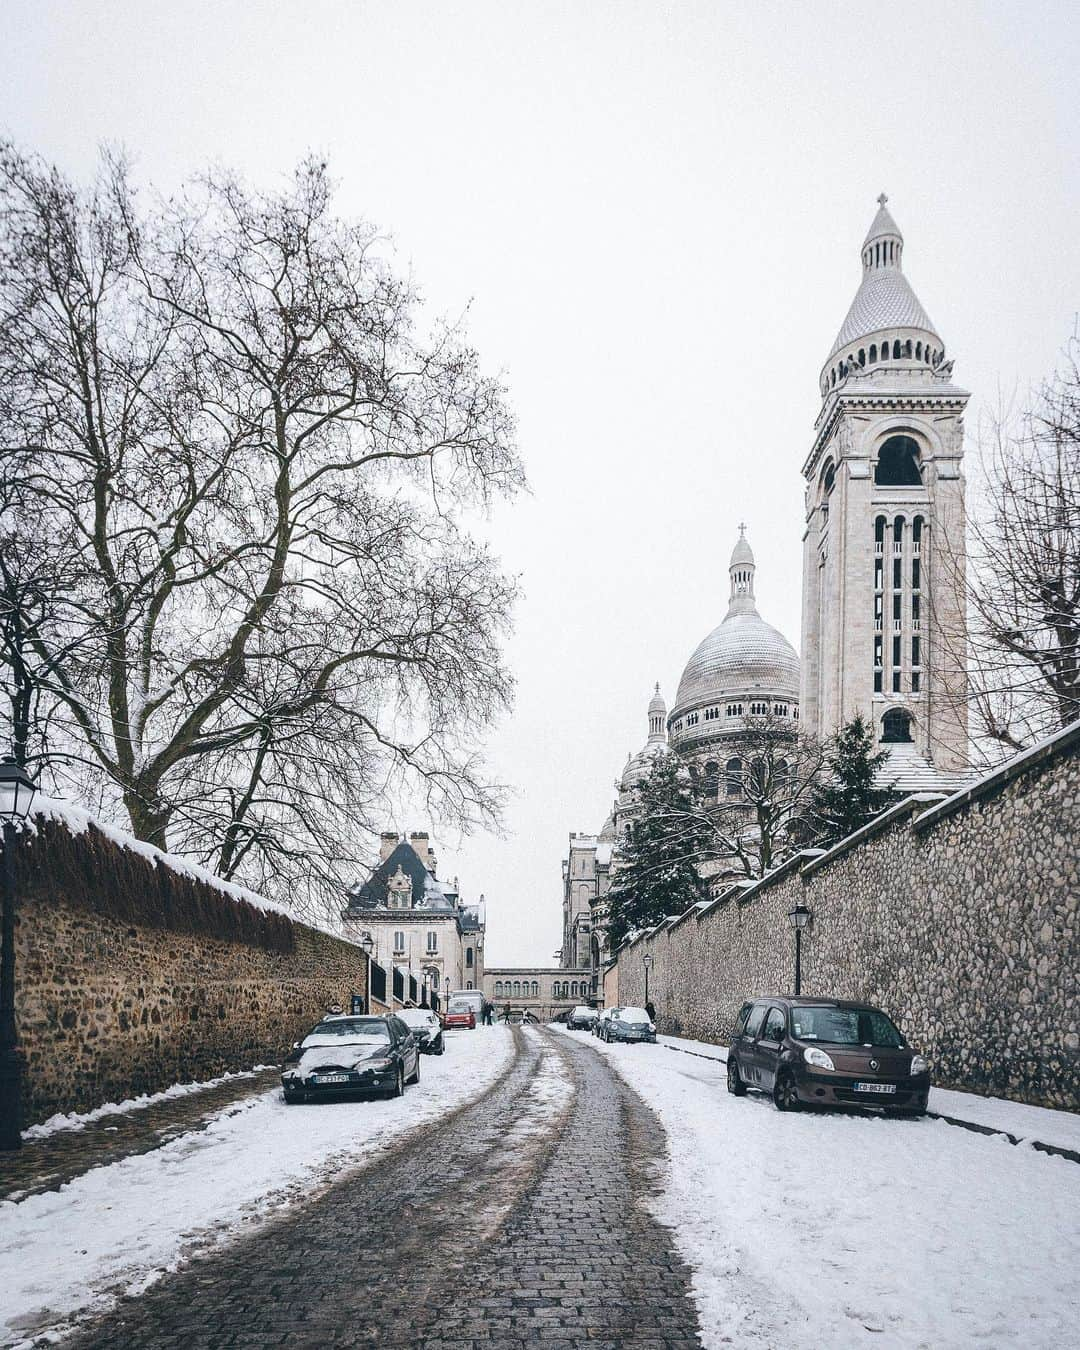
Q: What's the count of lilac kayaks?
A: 0